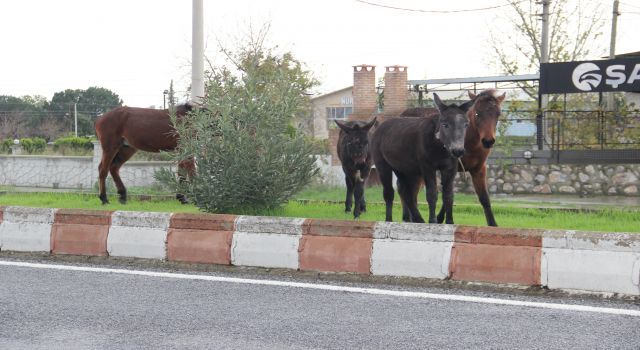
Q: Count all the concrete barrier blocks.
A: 9